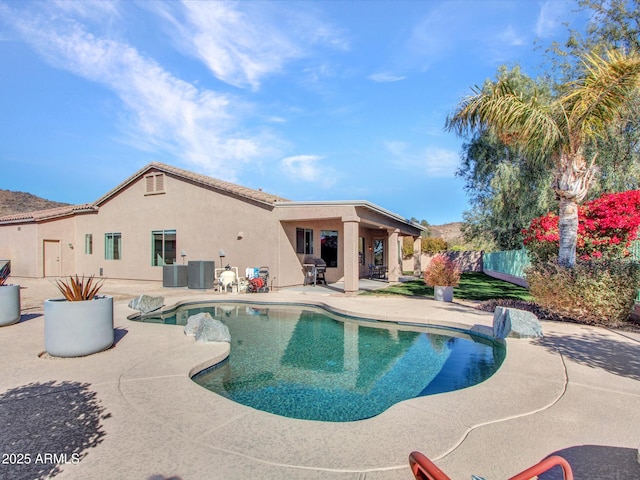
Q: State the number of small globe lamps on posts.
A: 2